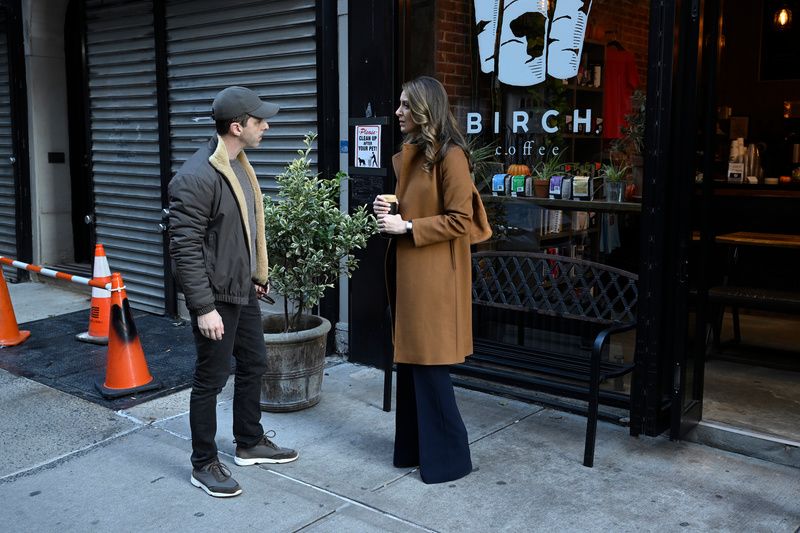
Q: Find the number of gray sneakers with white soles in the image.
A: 2